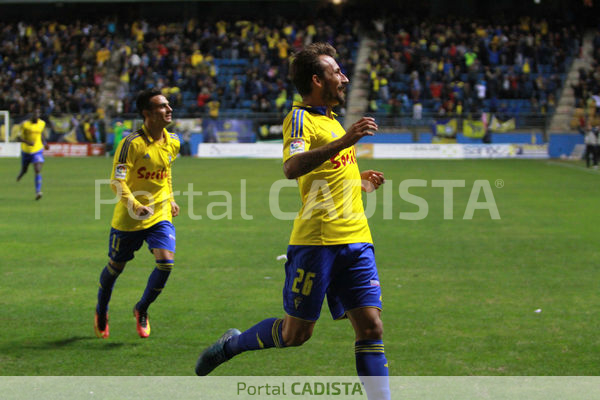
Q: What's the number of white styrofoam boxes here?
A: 0